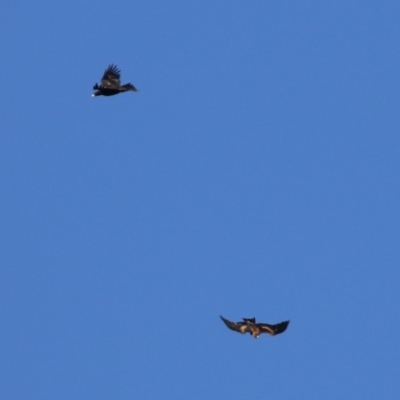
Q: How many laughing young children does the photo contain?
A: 0